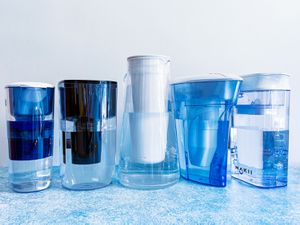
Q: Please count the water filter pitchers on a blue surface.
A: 5